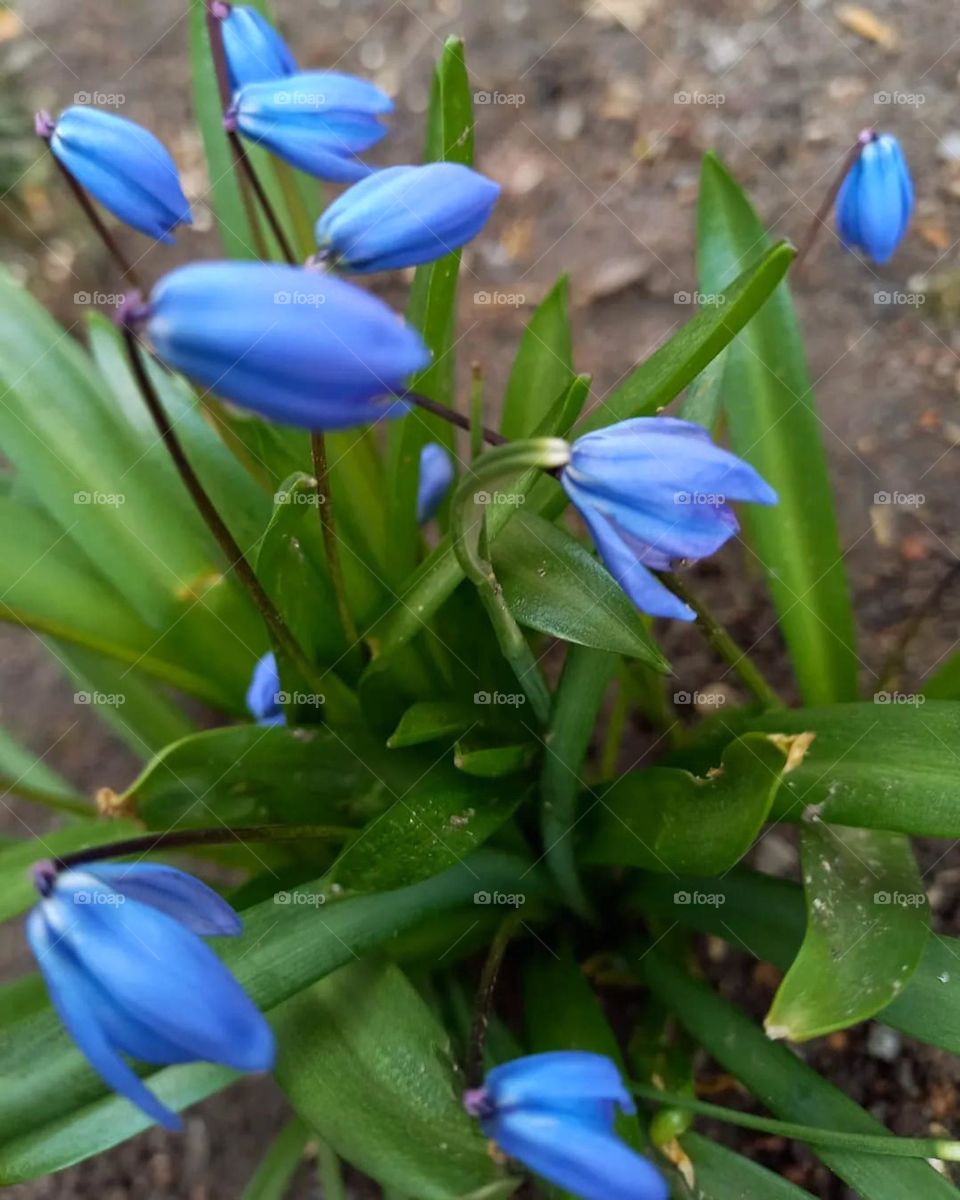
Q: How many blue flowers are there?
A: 11